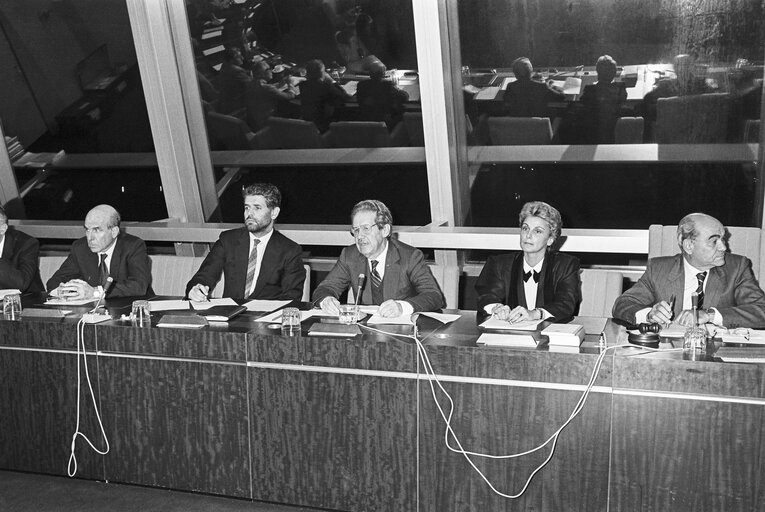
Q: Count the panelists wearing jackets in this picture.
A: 6